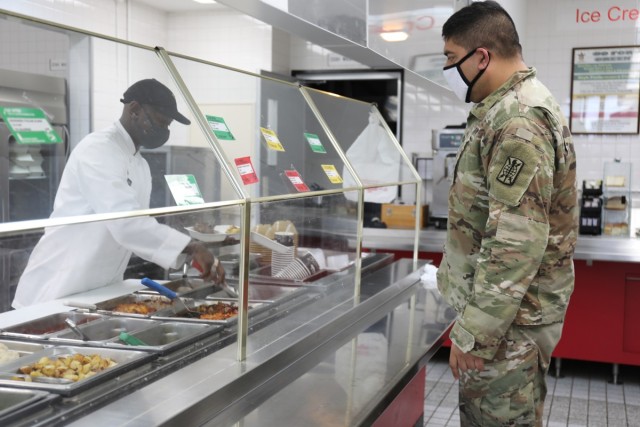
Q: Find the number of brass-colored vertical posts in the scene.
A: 3